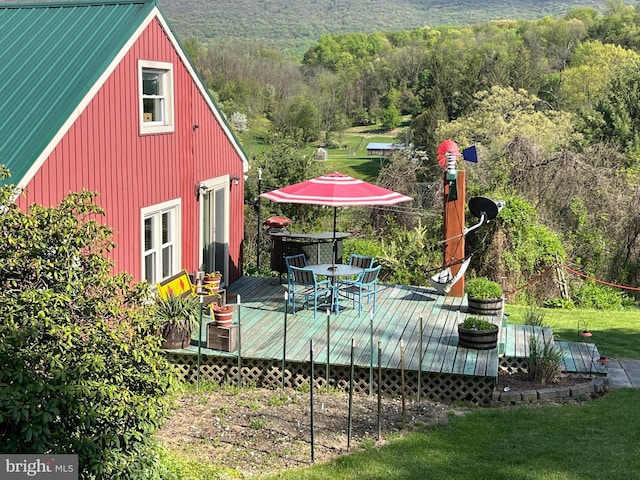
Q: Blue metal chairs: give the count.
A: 4